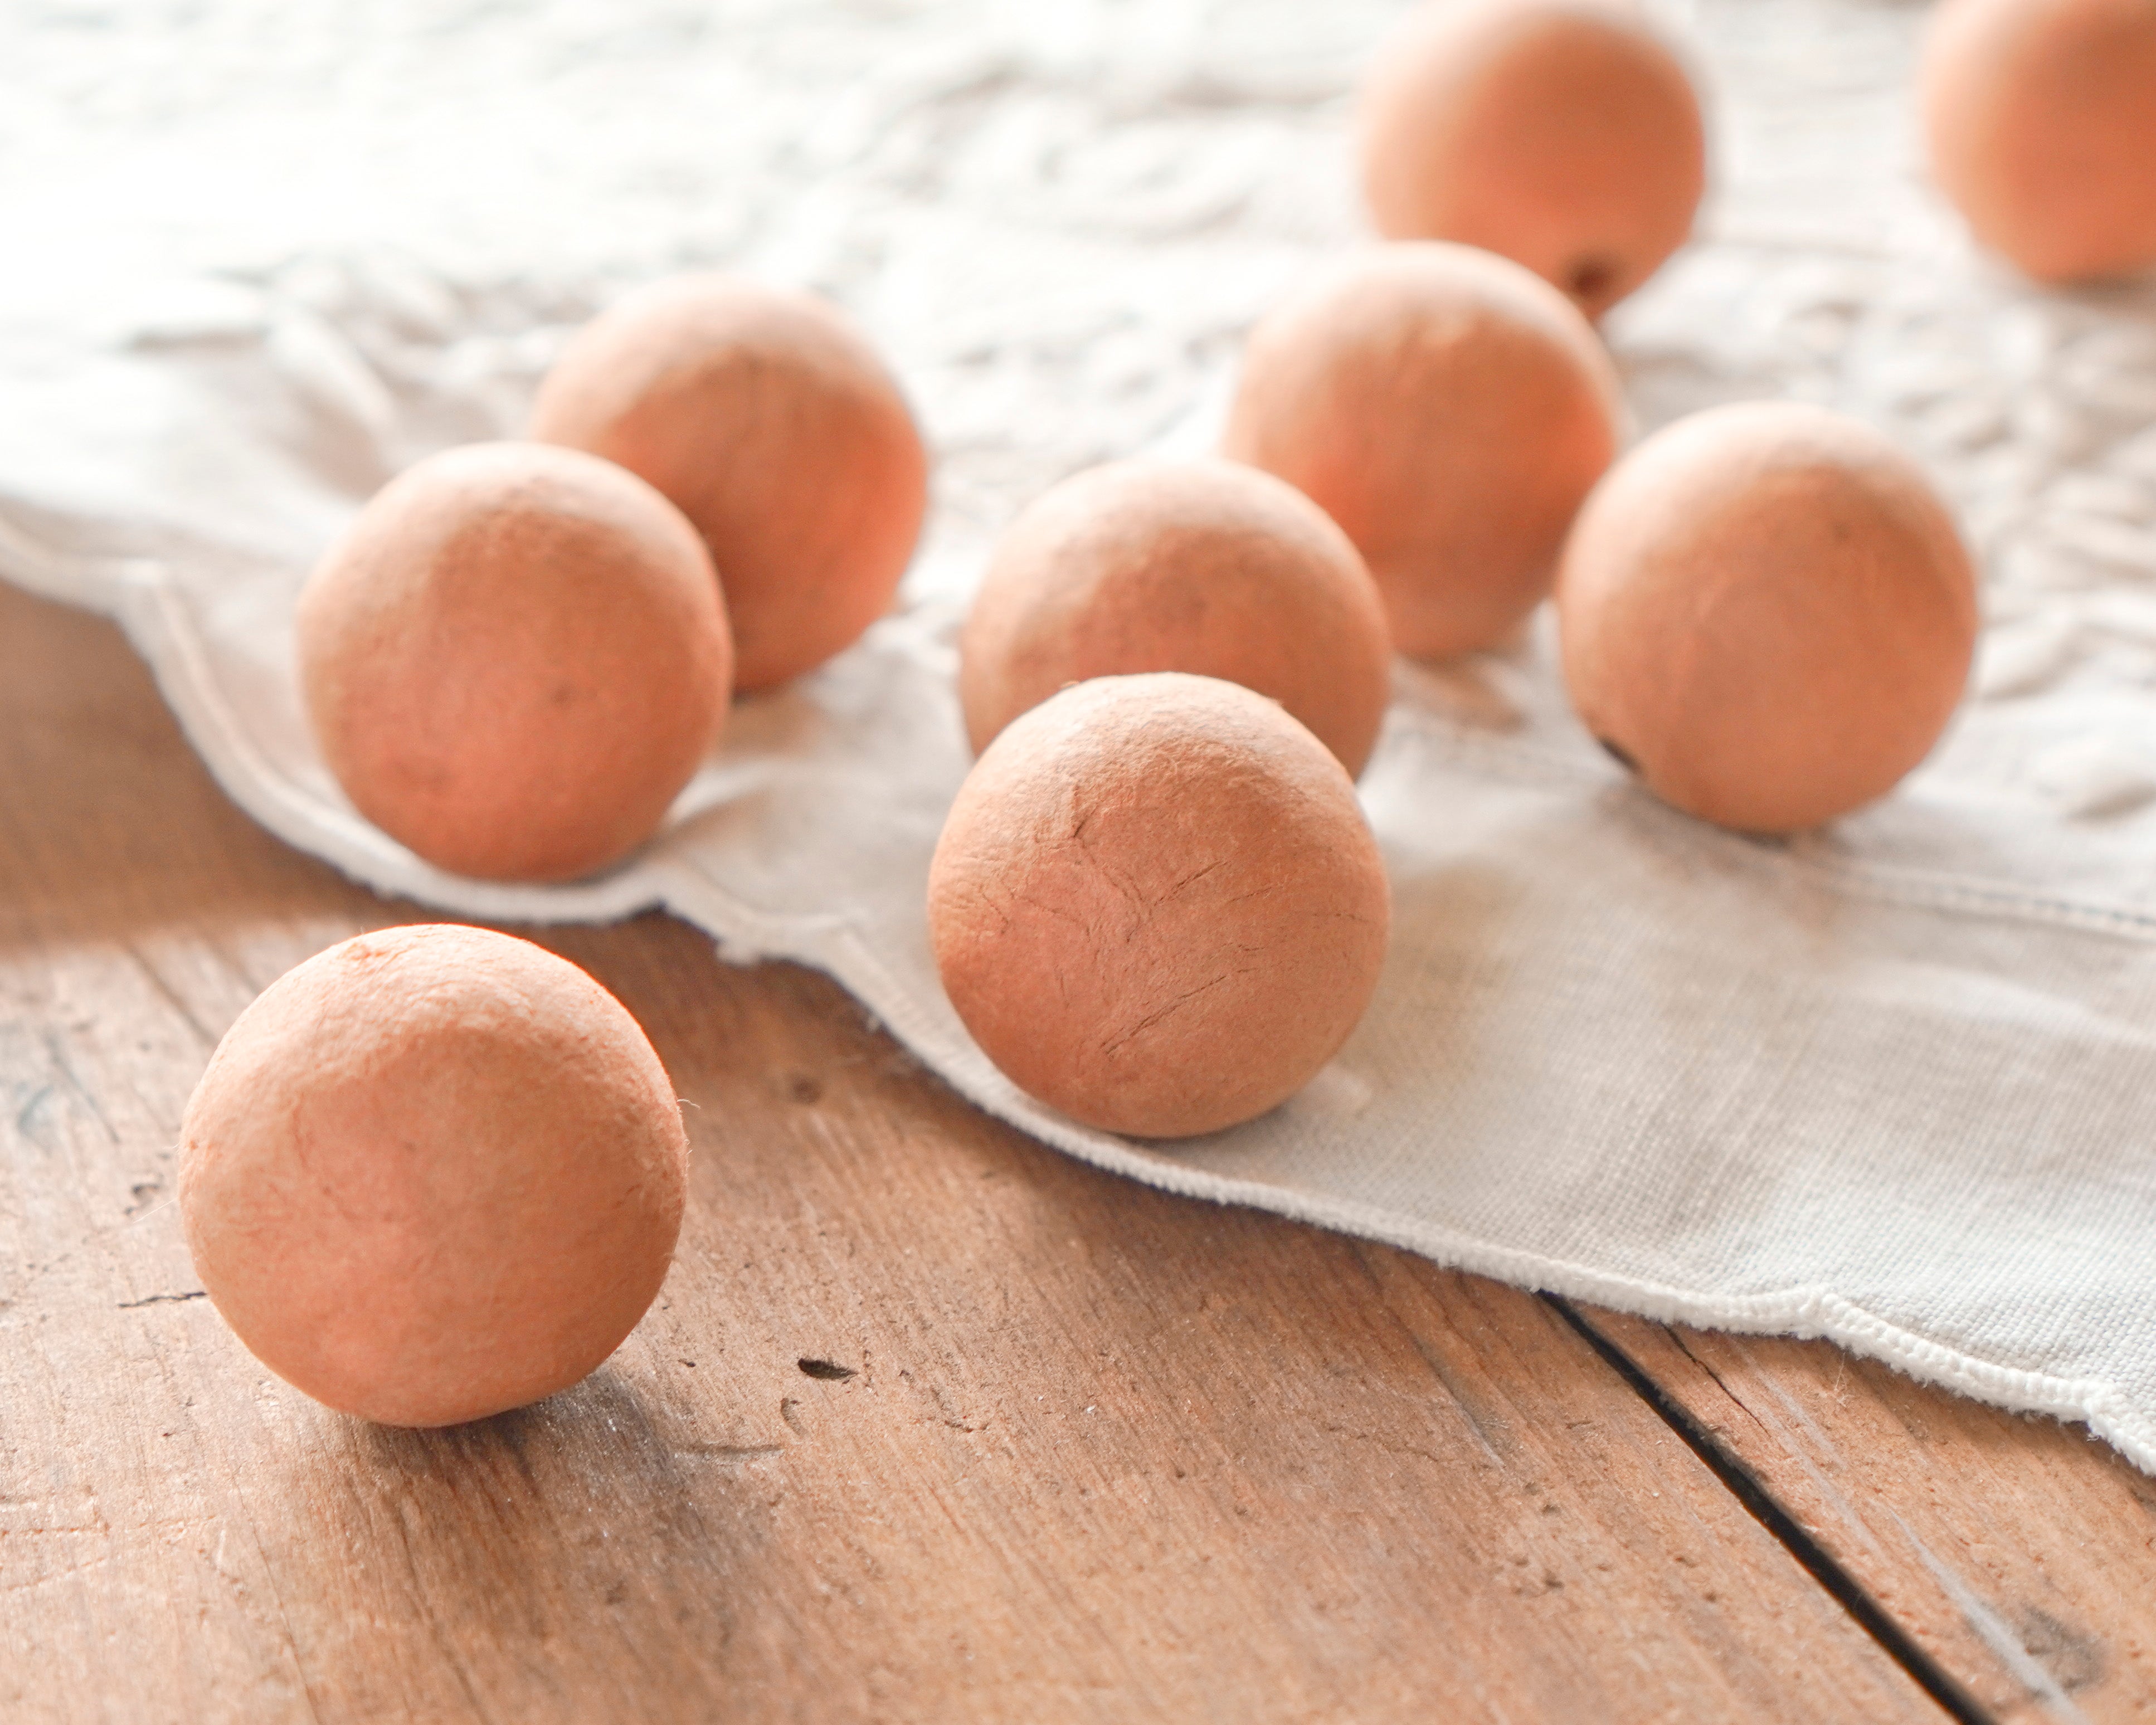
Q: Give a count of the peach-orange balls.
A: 9